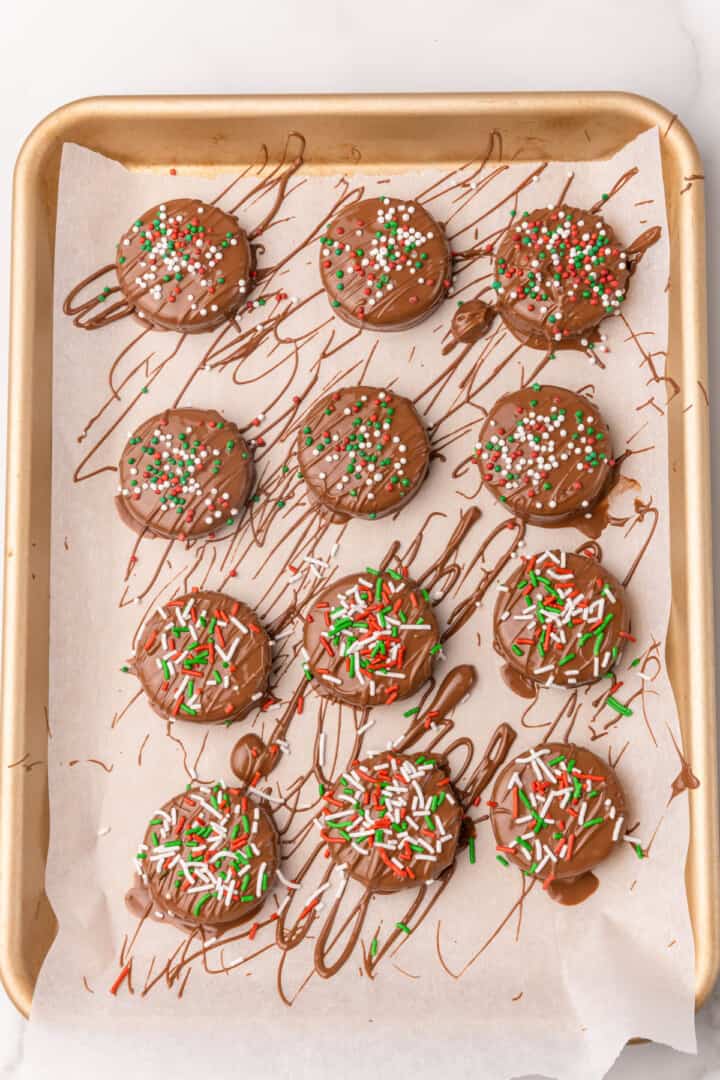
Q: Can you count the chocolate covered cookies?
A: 12